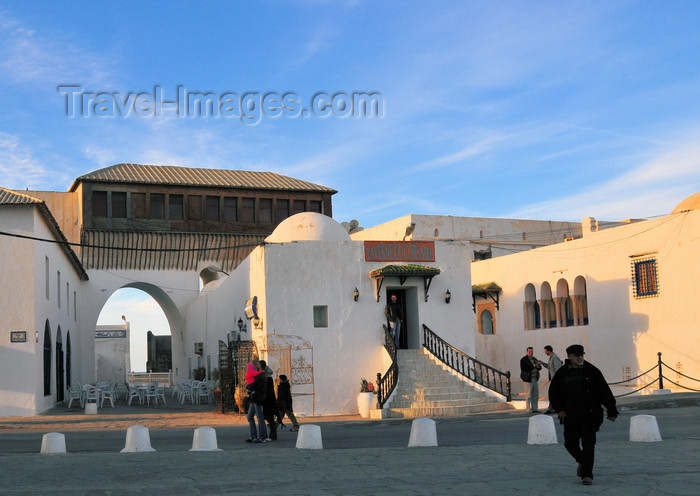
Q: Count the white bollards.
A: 7